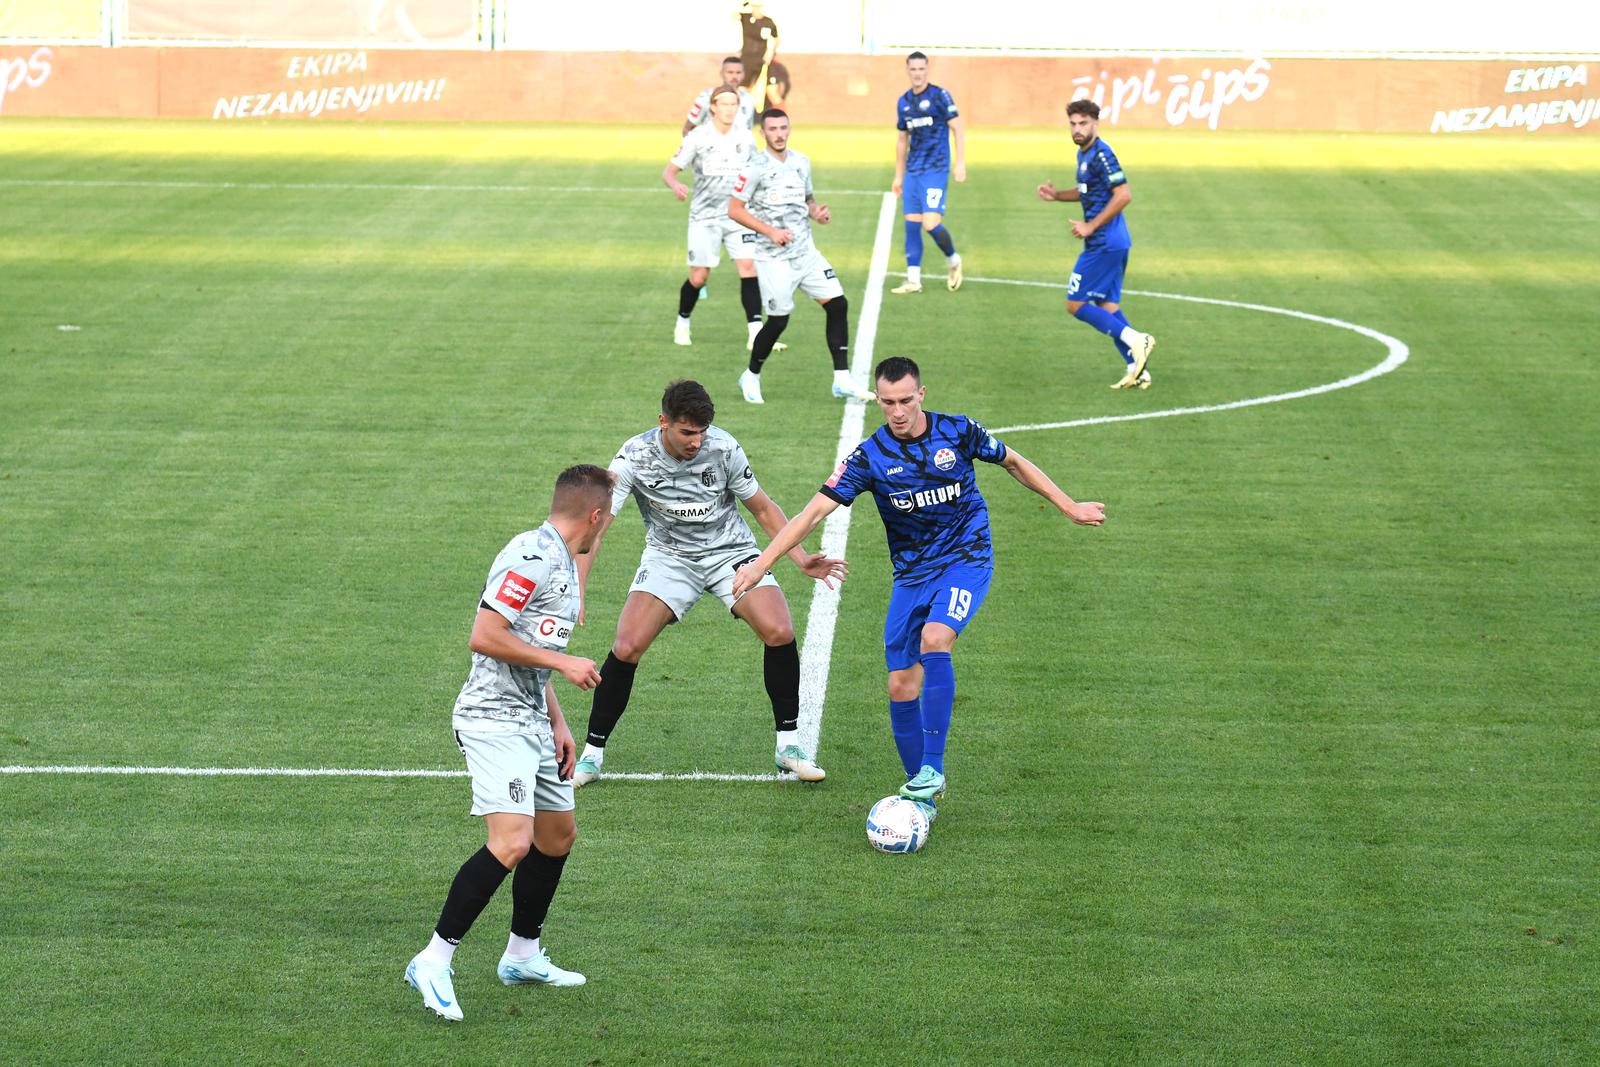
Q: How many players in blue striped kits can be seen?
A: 3